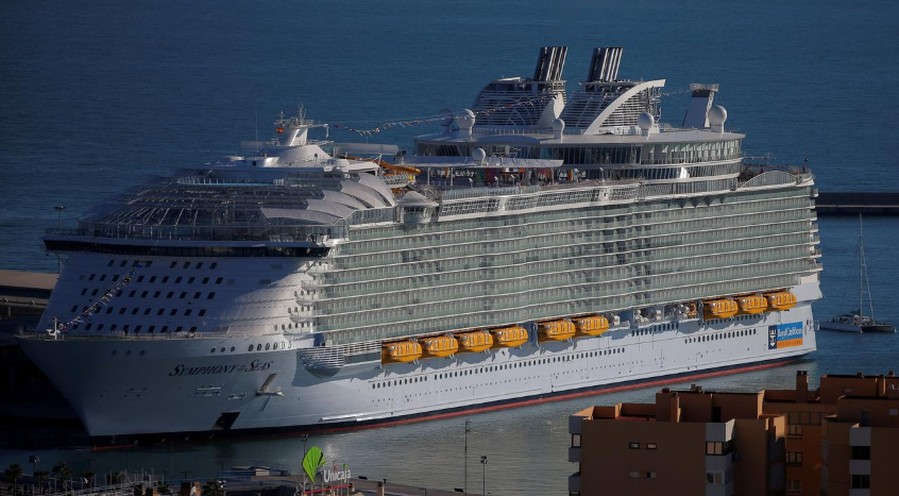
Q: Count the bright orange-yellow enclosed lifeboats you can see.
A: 9